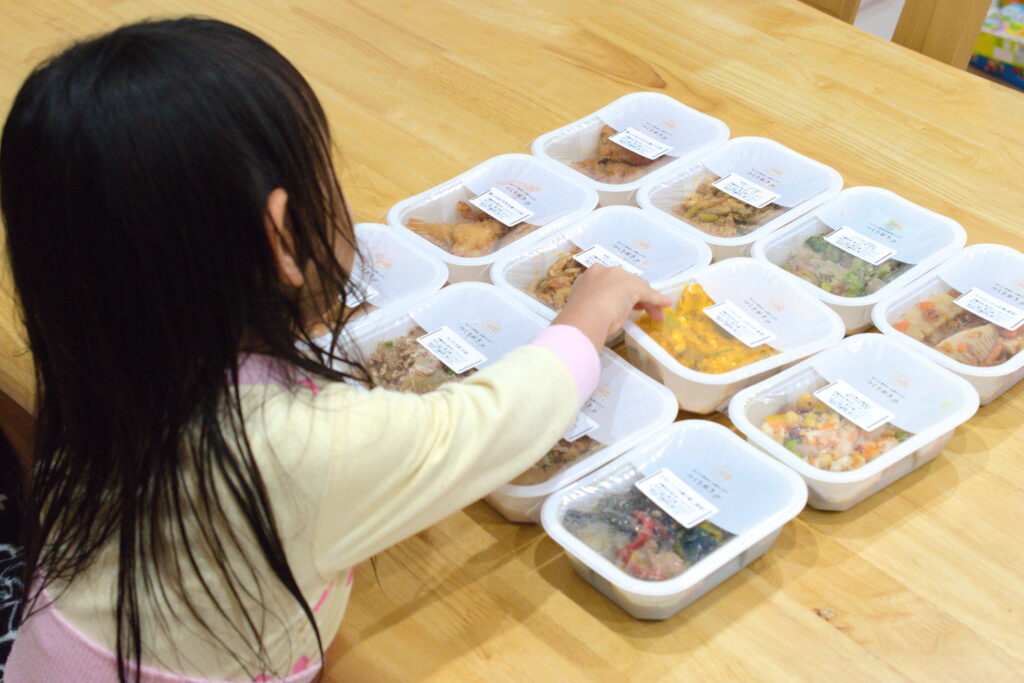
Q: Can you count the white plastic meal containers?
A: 12